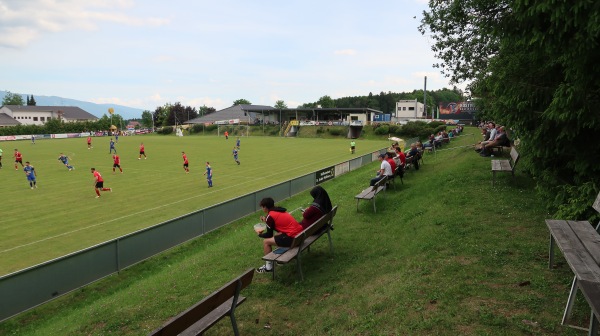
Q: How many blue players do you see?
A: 8